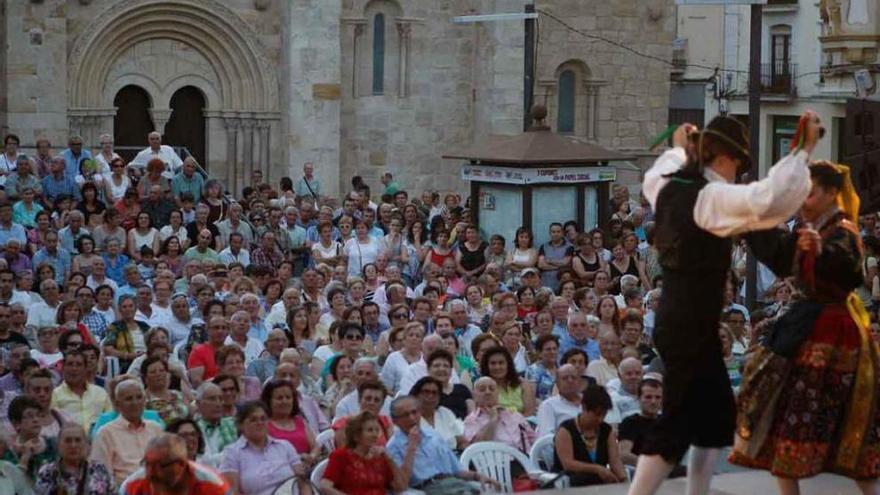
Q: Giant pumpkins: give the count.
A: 0